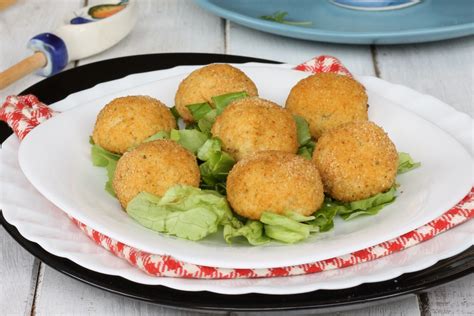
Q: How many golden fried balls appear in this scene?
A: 7